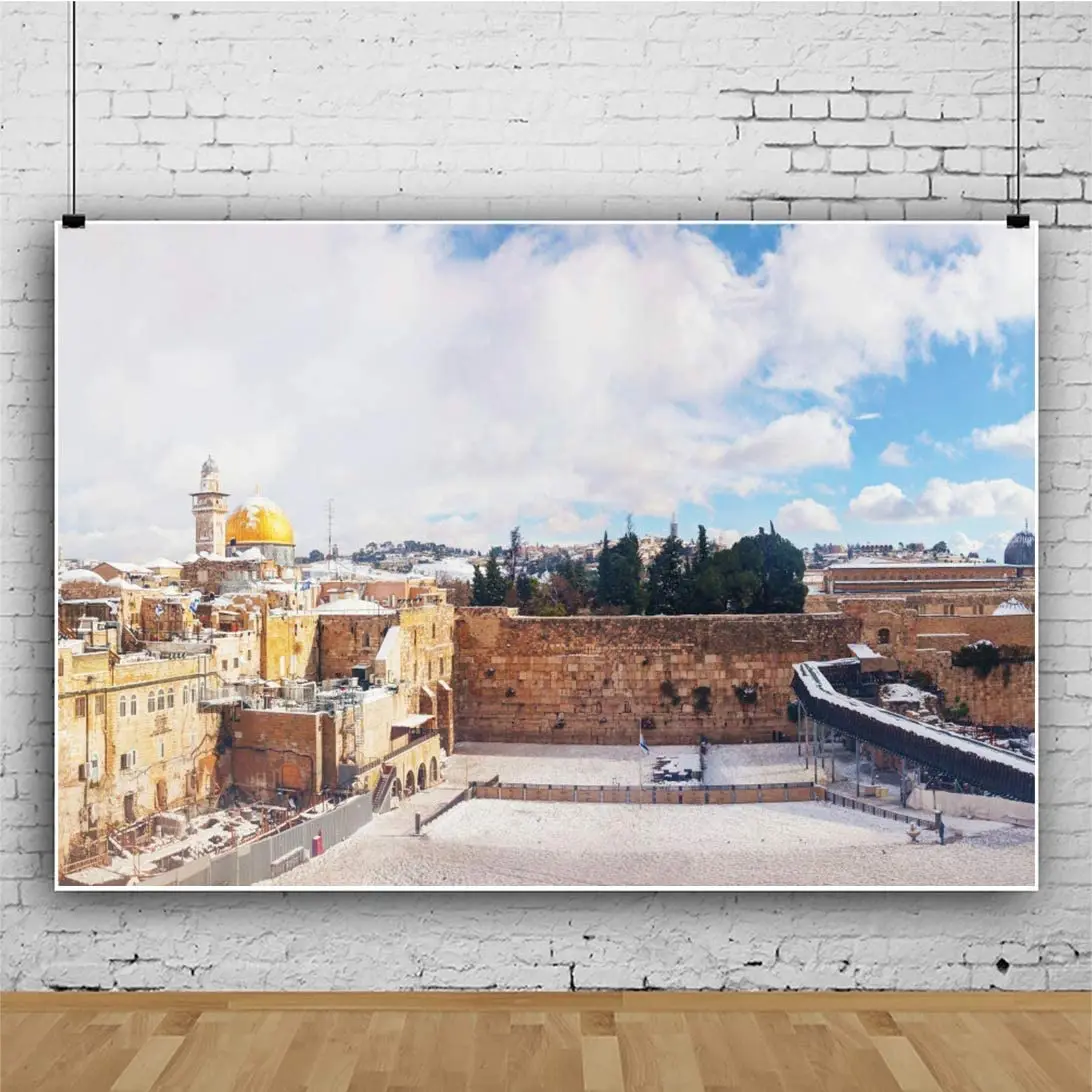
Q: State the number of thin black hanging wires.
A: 2